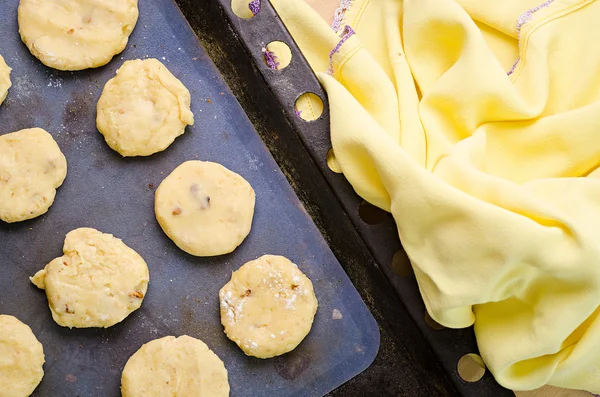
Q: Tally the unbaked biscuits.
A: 9